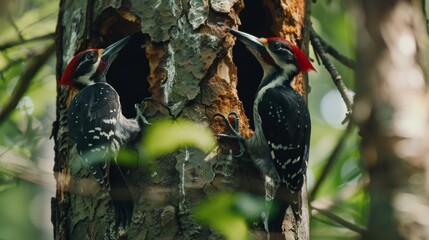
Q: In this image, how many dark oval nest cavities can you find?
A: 2